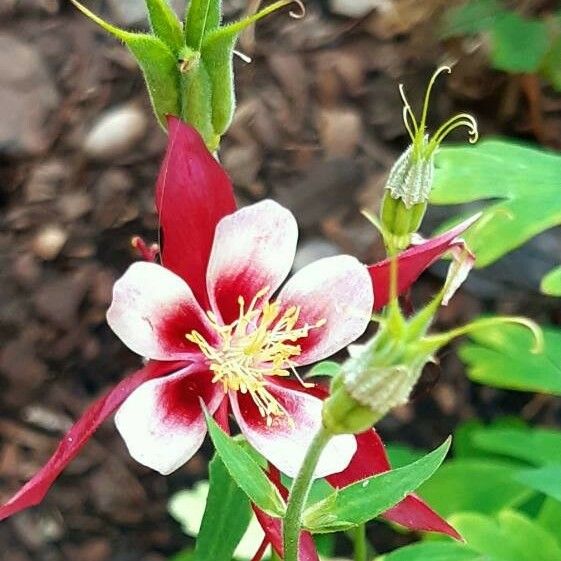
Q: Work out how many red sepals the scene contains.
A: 5